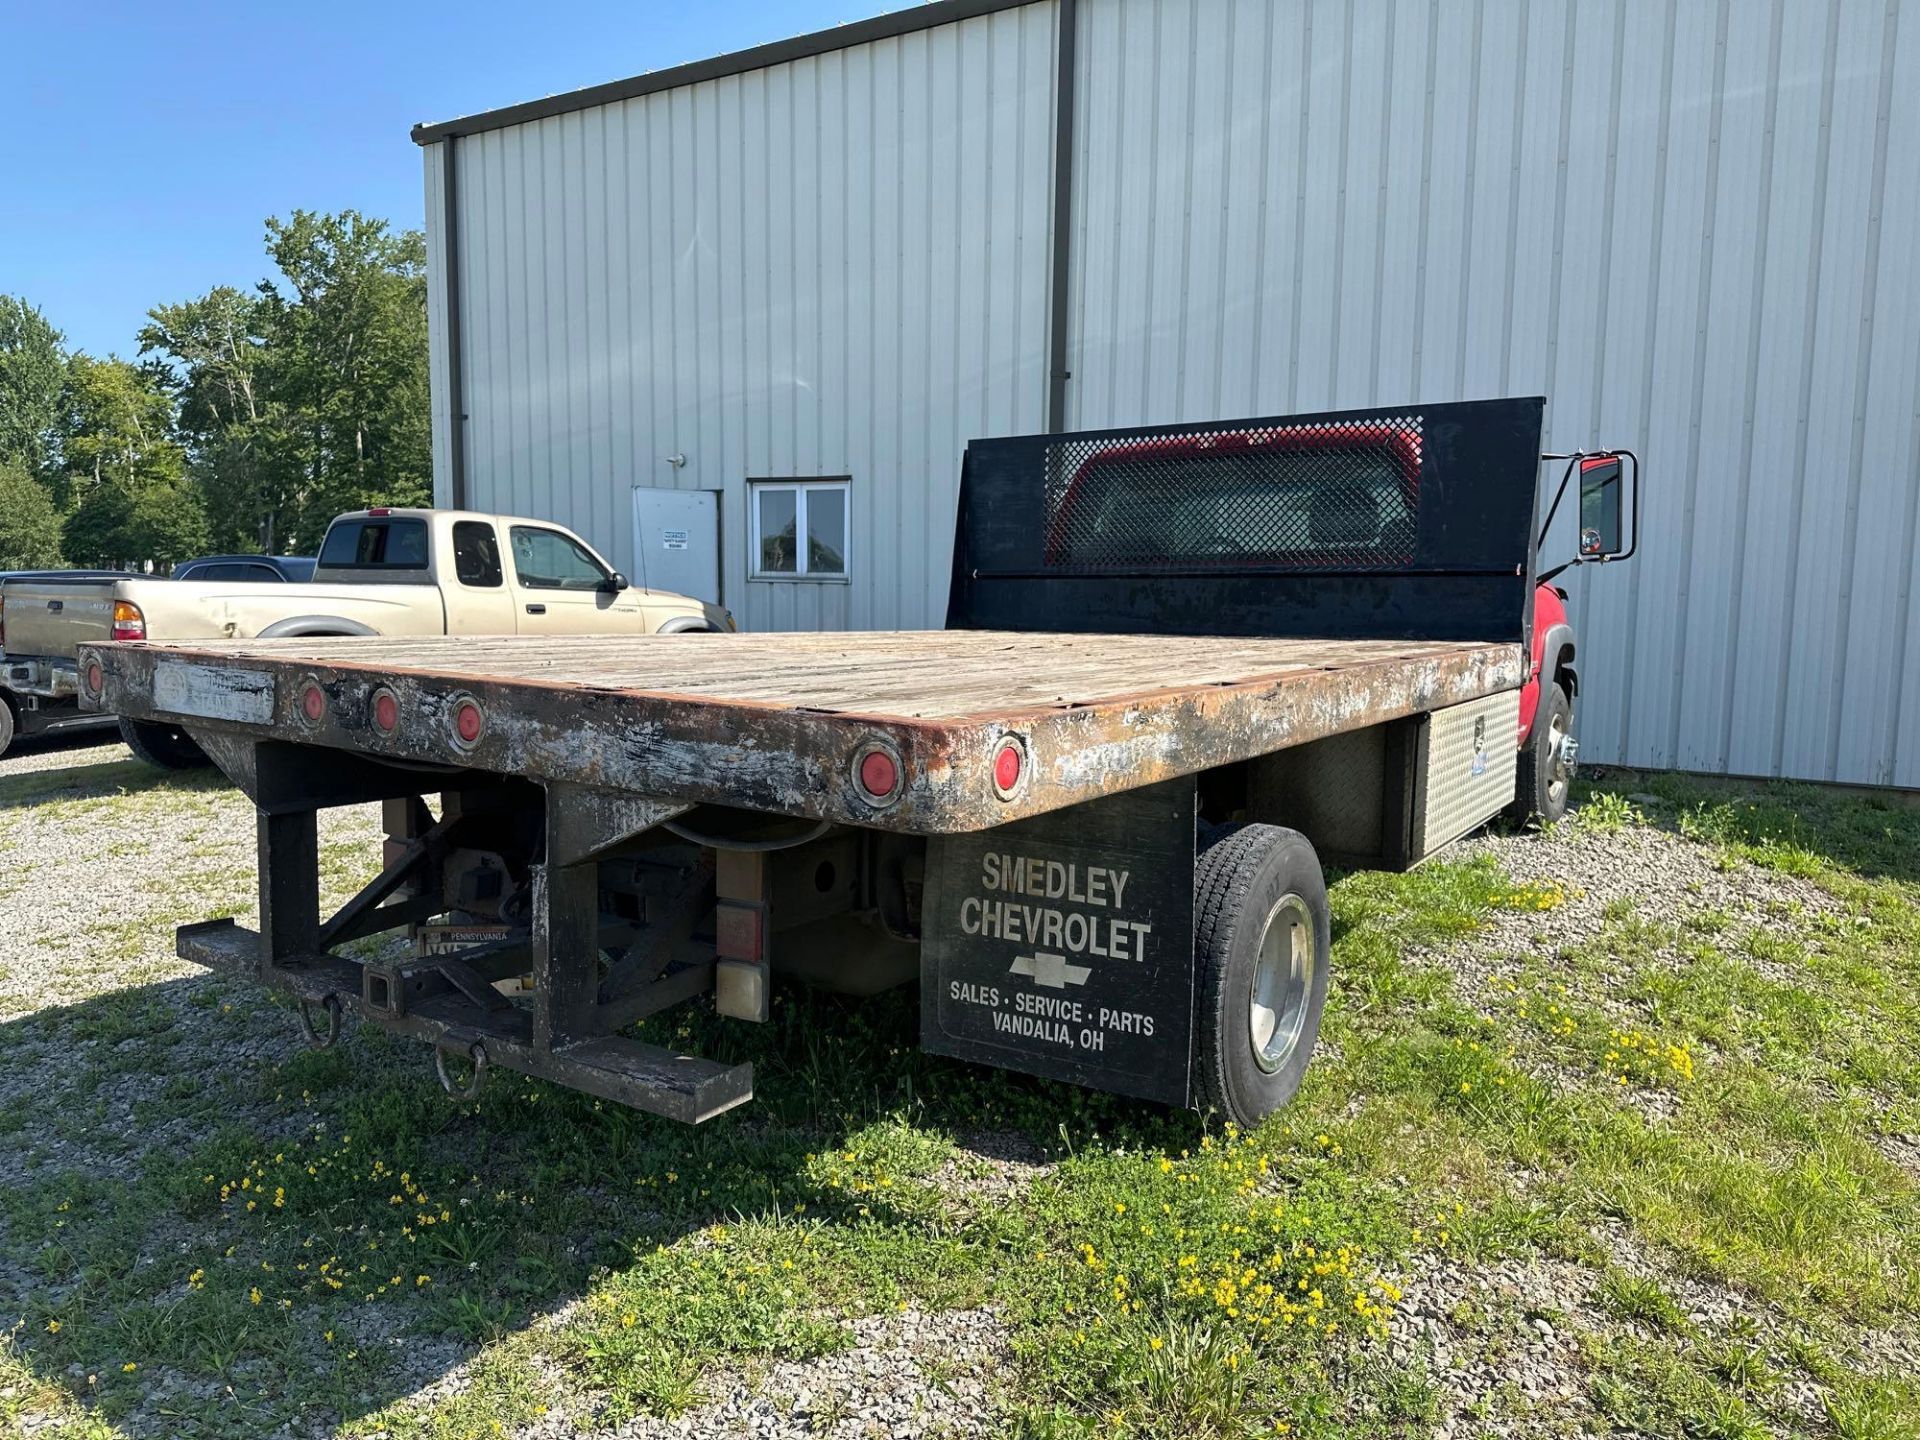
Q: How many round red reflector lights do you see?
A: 6